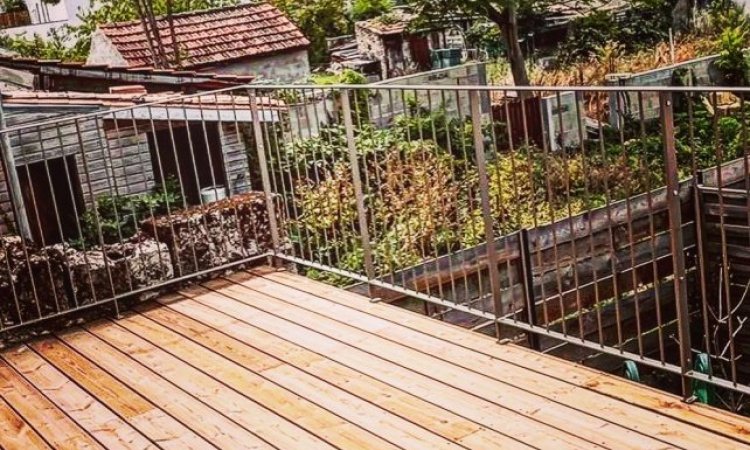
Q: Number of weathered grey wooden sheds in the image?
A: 1